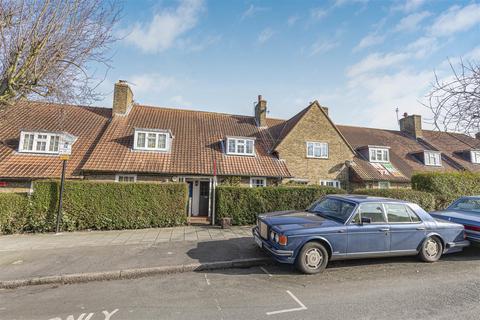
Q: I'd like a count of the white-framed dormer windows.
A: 6